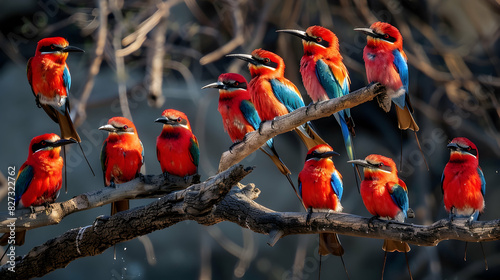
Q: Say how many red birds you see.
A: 11